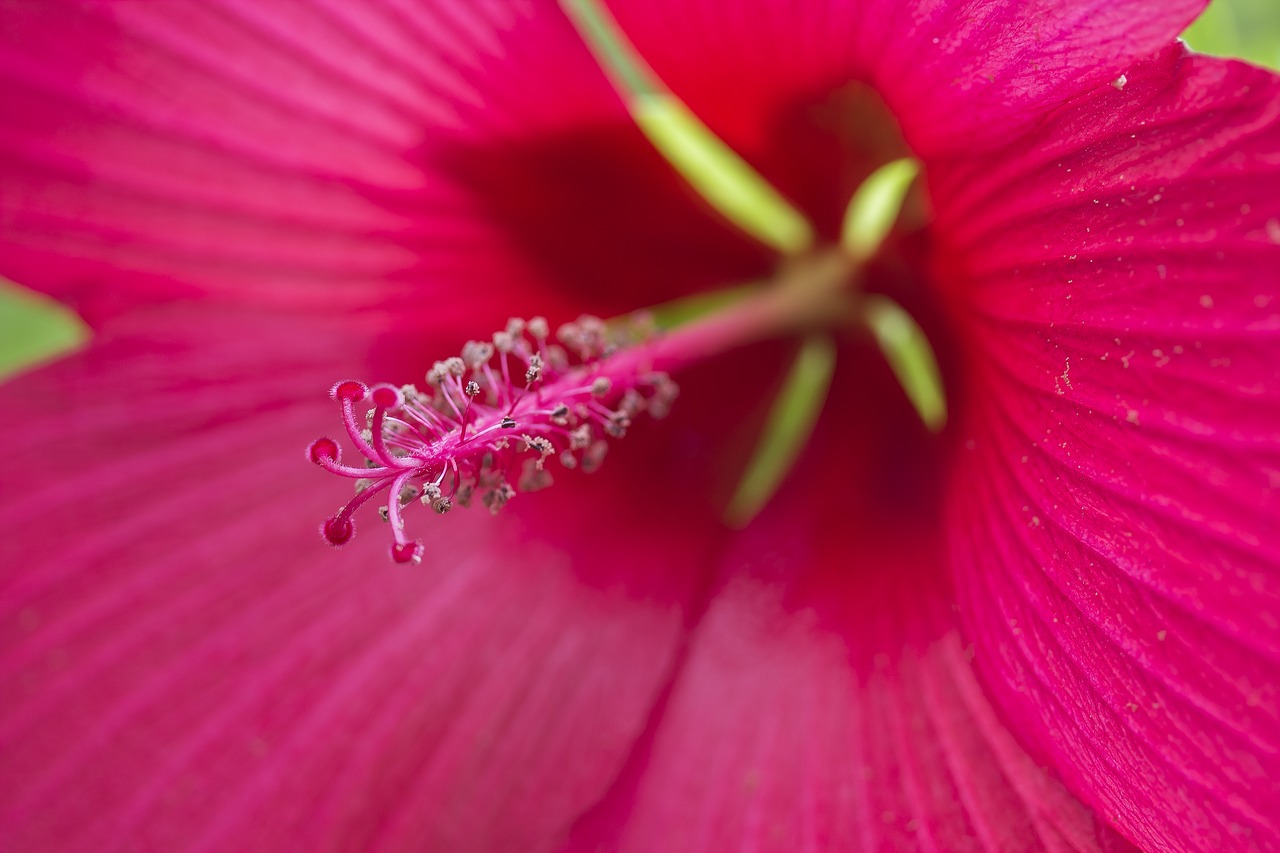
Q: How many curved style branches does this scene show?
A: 5